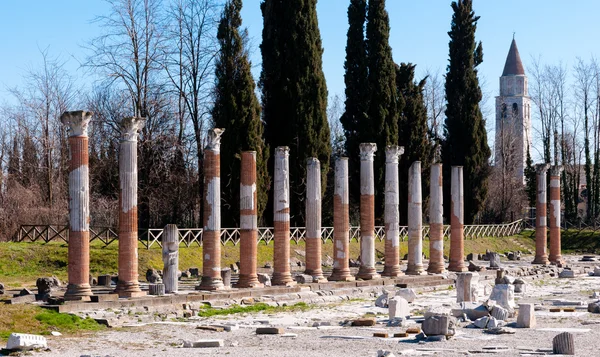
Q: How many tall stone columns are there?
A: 14